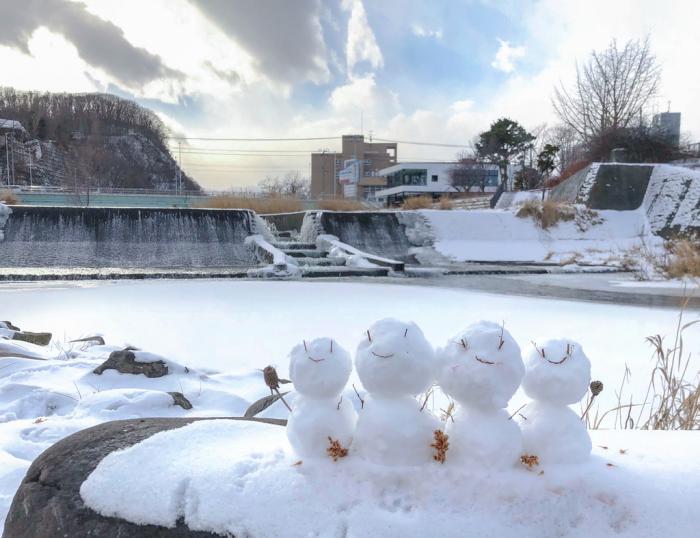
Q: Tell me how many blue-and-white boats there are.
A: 0